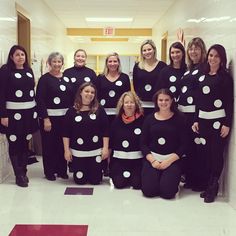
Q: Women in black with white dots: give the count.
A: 11